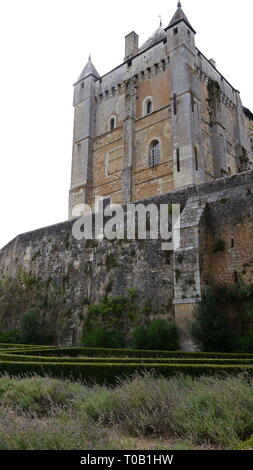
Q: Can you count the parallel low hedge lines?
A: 3